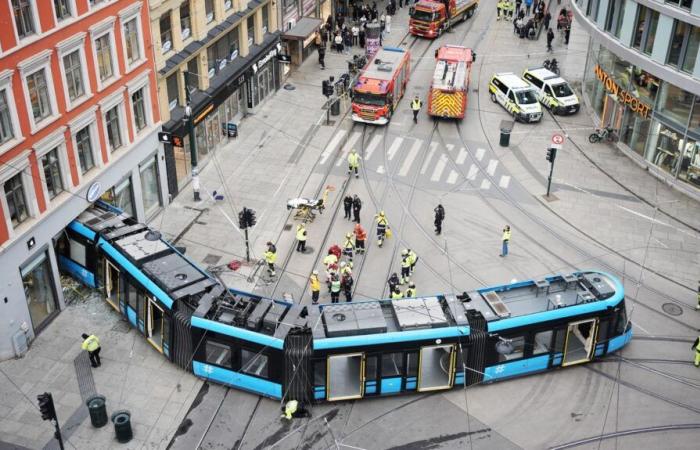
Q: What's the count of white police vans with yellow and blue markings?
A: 2